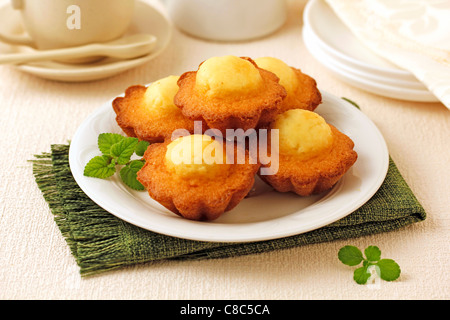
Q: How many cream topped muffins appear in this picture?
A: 5